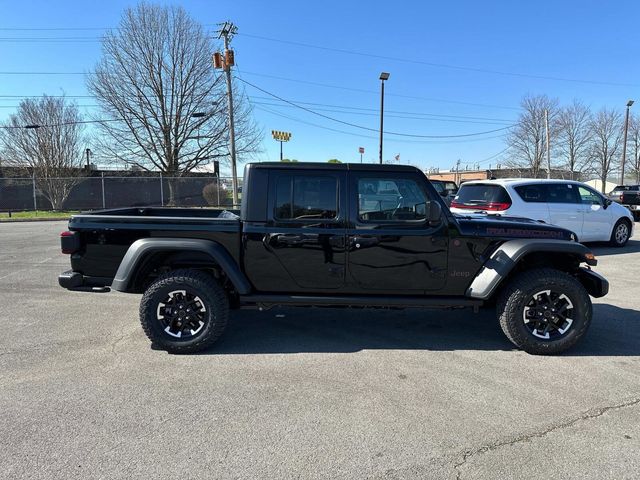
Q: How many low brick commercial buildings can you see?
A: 1